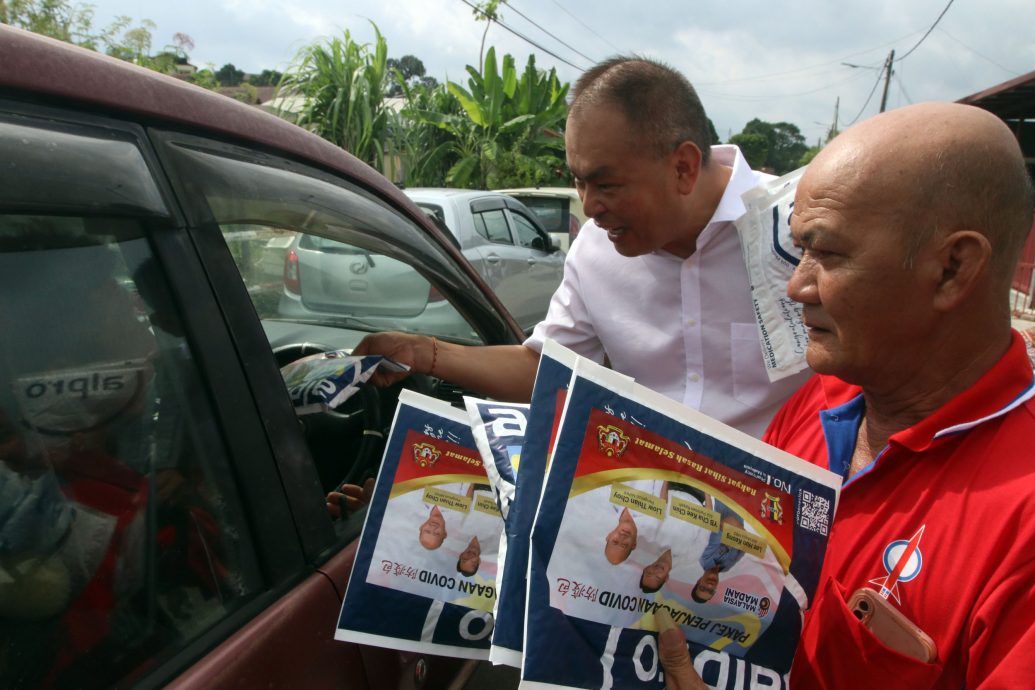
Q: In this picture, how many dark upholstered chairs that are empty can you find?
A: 0